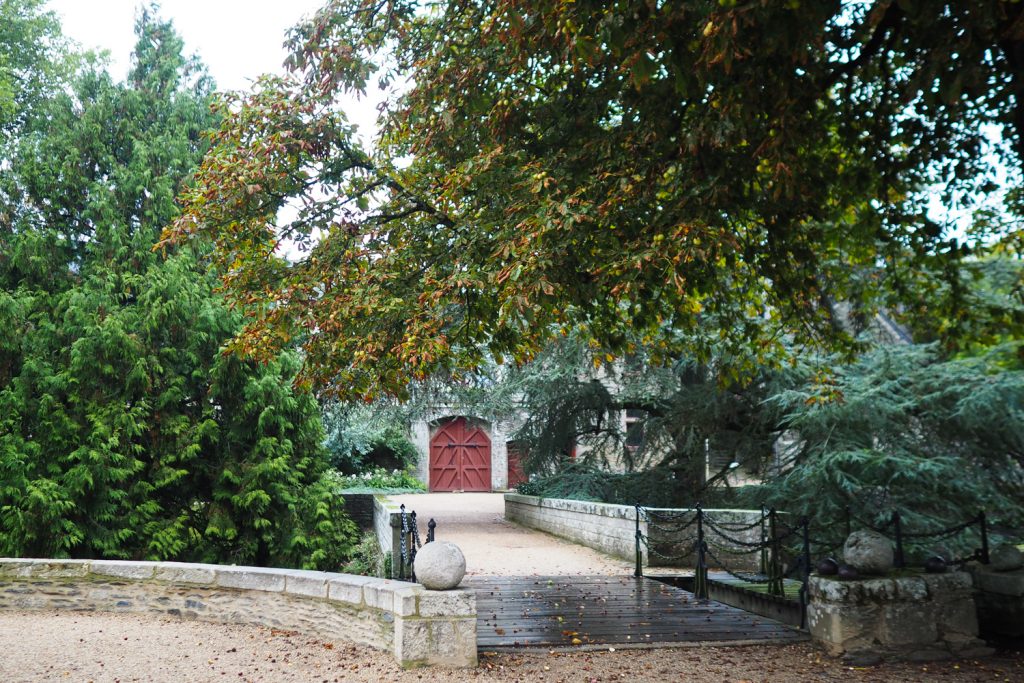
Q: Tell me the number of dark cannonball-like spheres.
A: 3